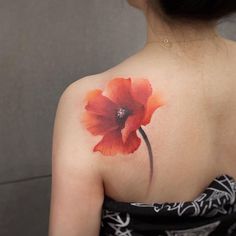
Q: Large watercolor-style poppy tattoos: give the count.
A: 1